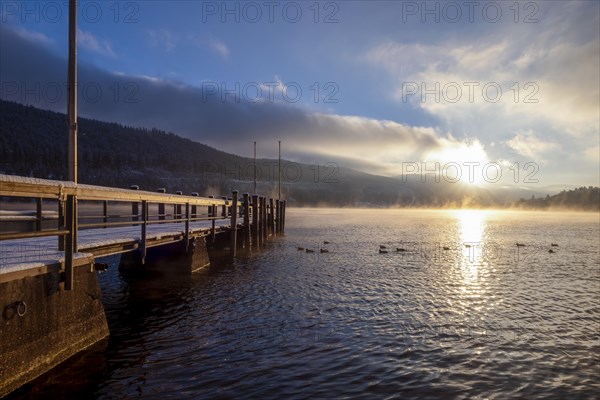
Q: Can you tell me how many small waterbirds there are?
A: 12